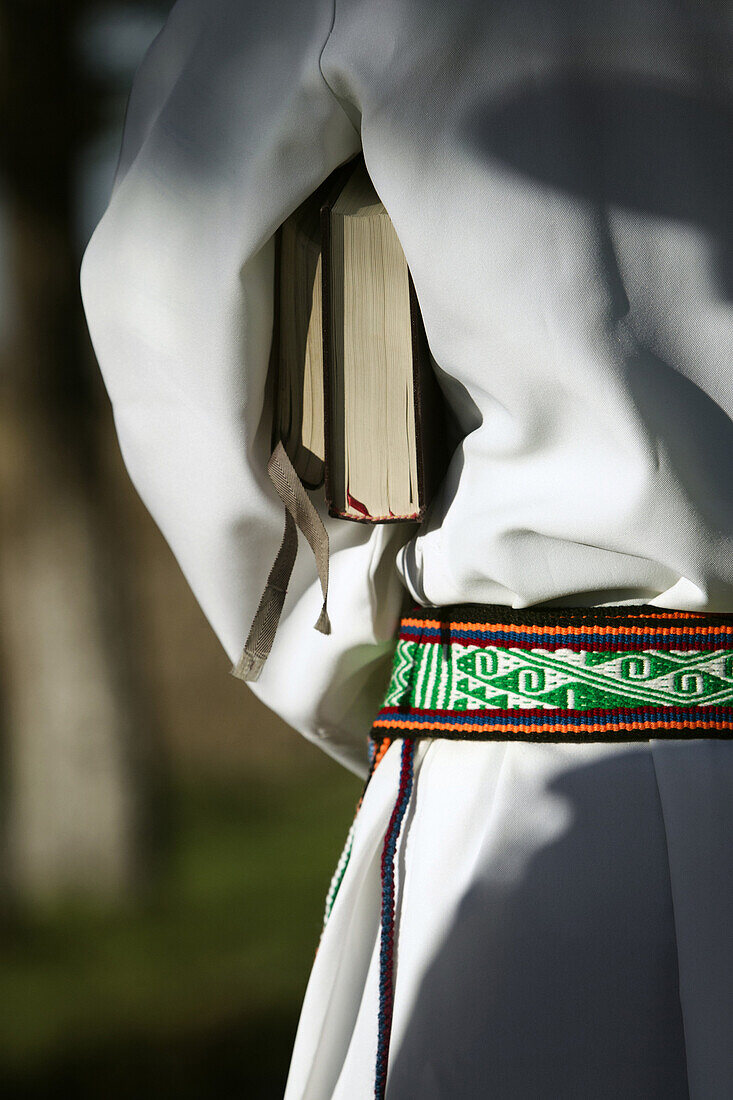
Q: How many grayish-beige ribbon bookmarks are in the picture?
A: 2